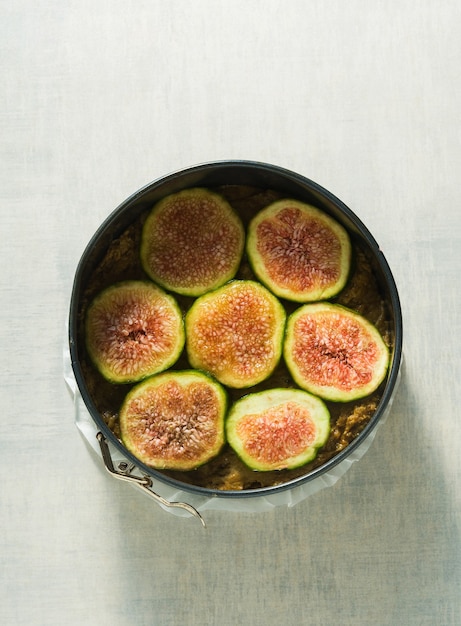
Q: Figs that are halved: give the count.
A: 7